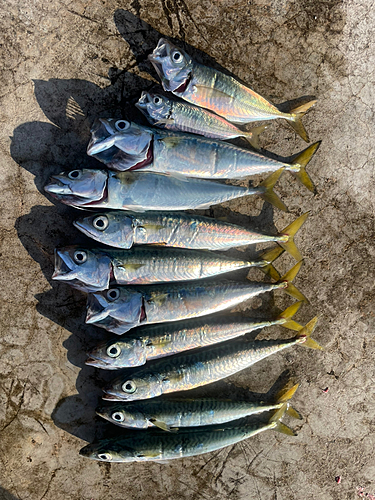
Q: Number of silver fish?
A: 11